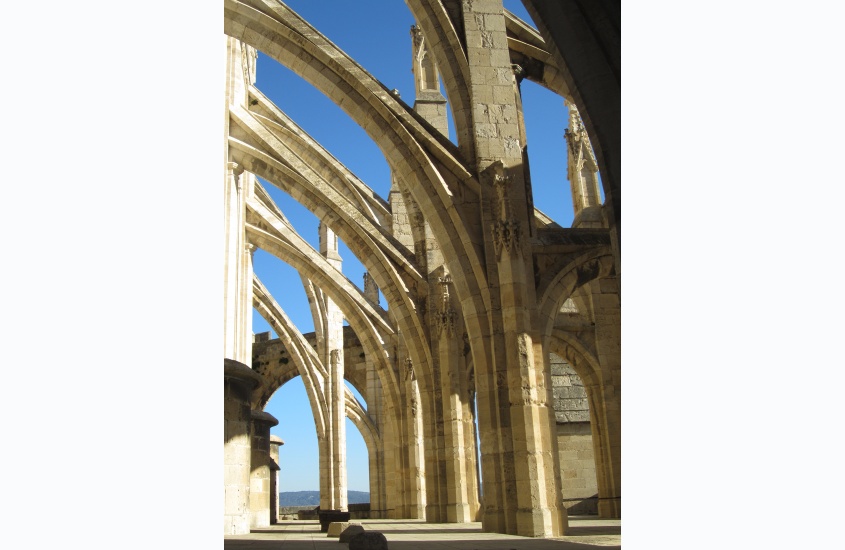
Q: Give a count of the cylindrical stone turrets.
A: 3